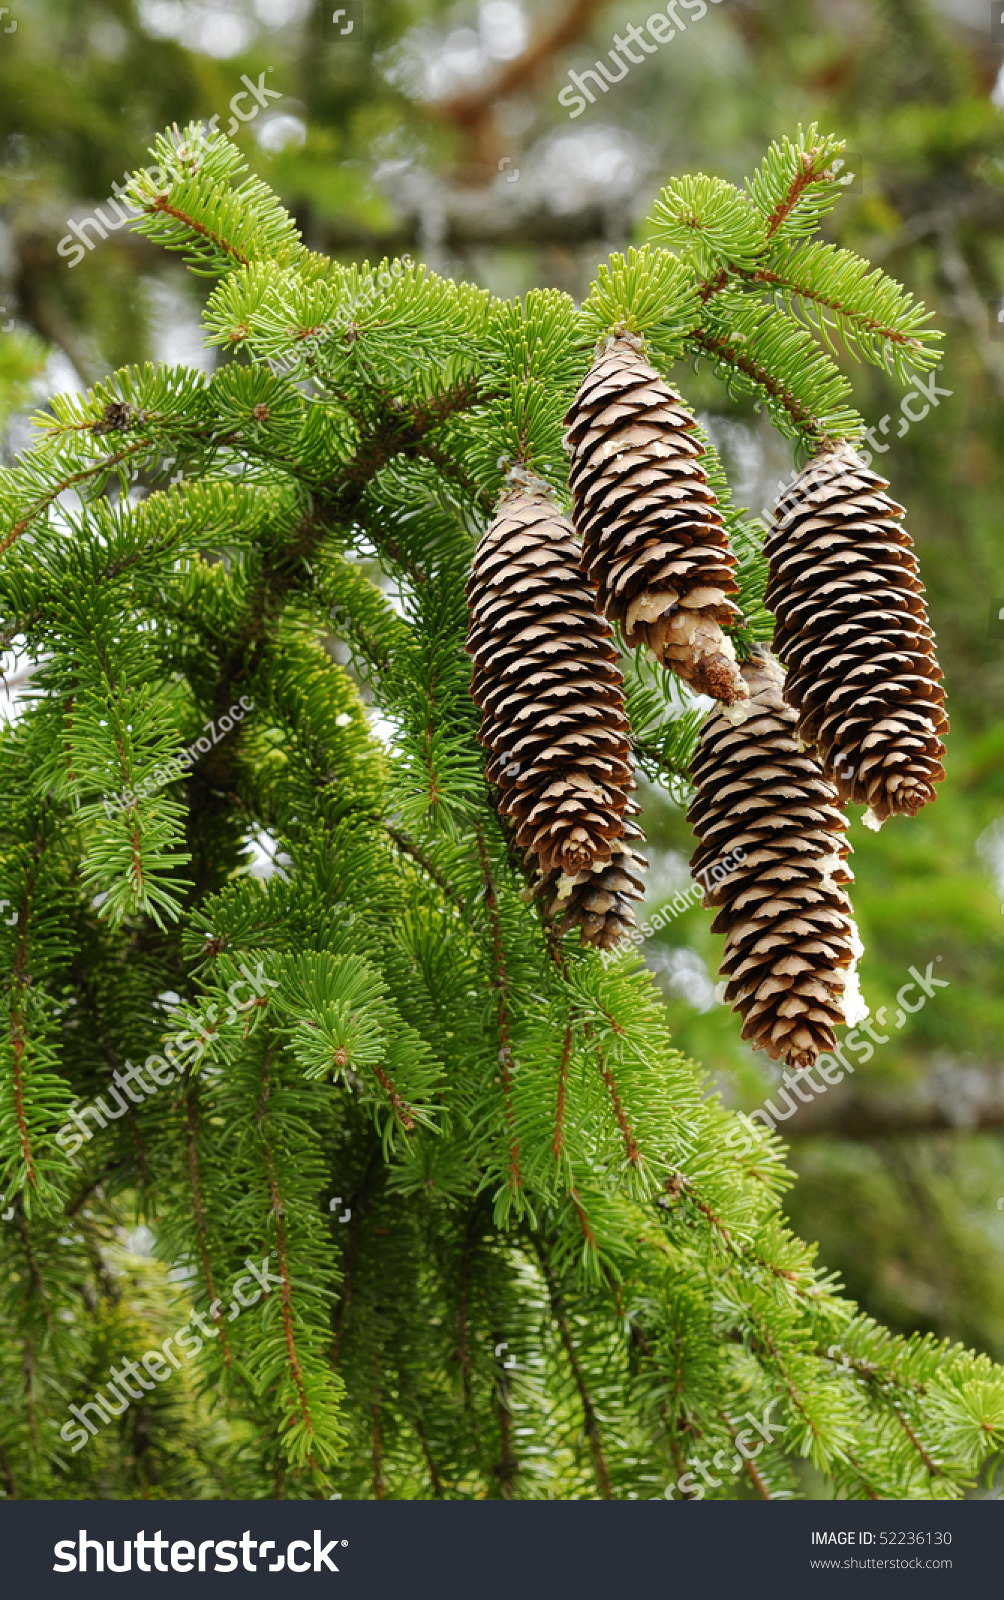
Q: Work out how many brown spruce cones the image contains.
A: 5